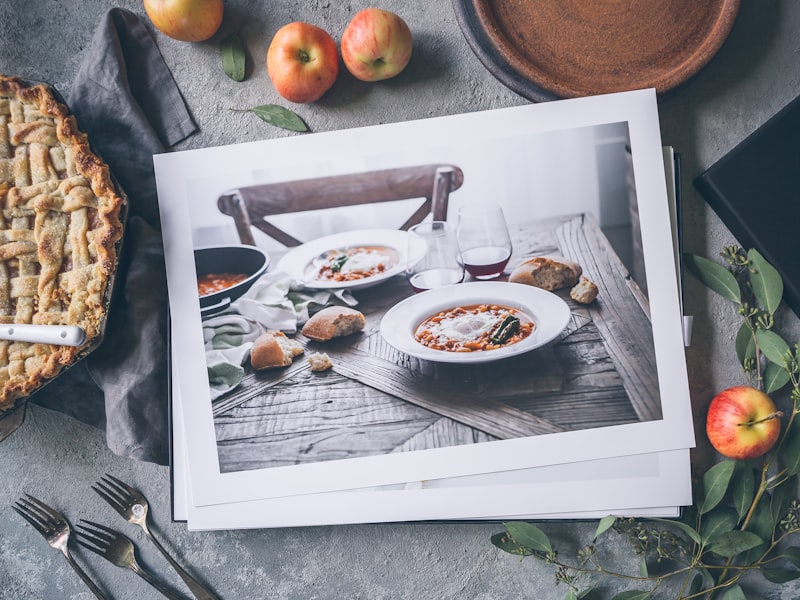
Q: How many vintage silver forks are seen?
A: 3